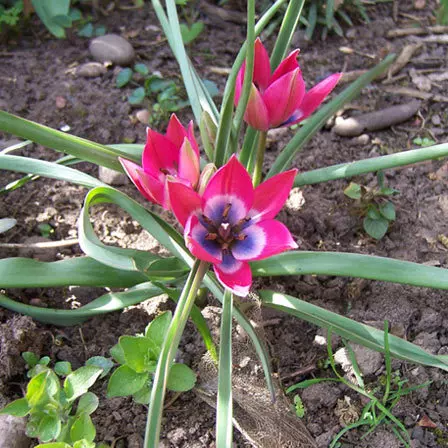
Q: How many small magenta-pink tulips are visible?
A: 3